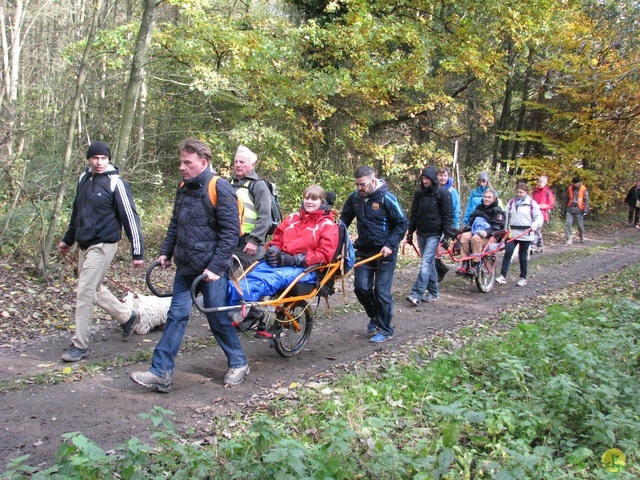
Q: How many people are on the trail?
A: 13